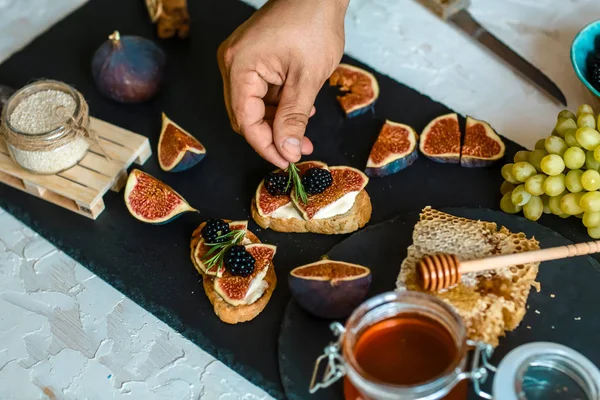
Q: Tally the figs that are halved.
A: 1